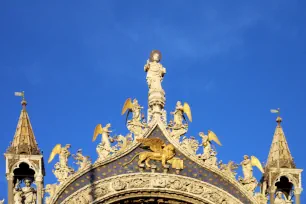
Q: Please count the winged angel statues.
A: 6